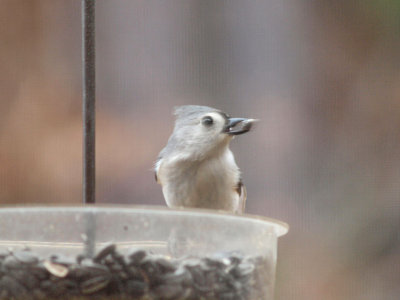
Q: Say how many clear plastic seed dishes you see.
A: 1